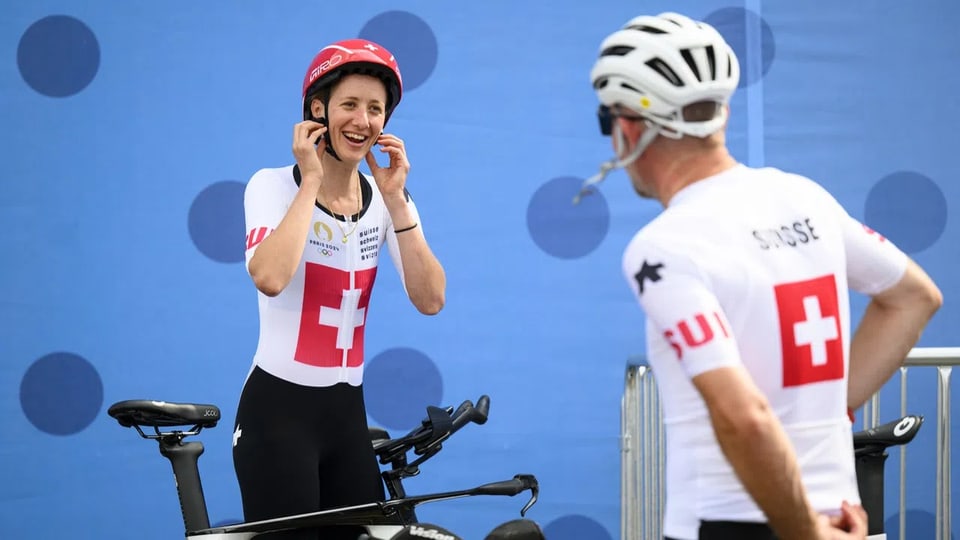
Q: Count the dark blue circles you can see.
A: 11